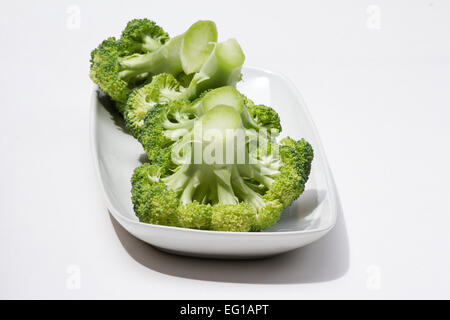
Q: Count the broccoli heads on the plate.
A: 4